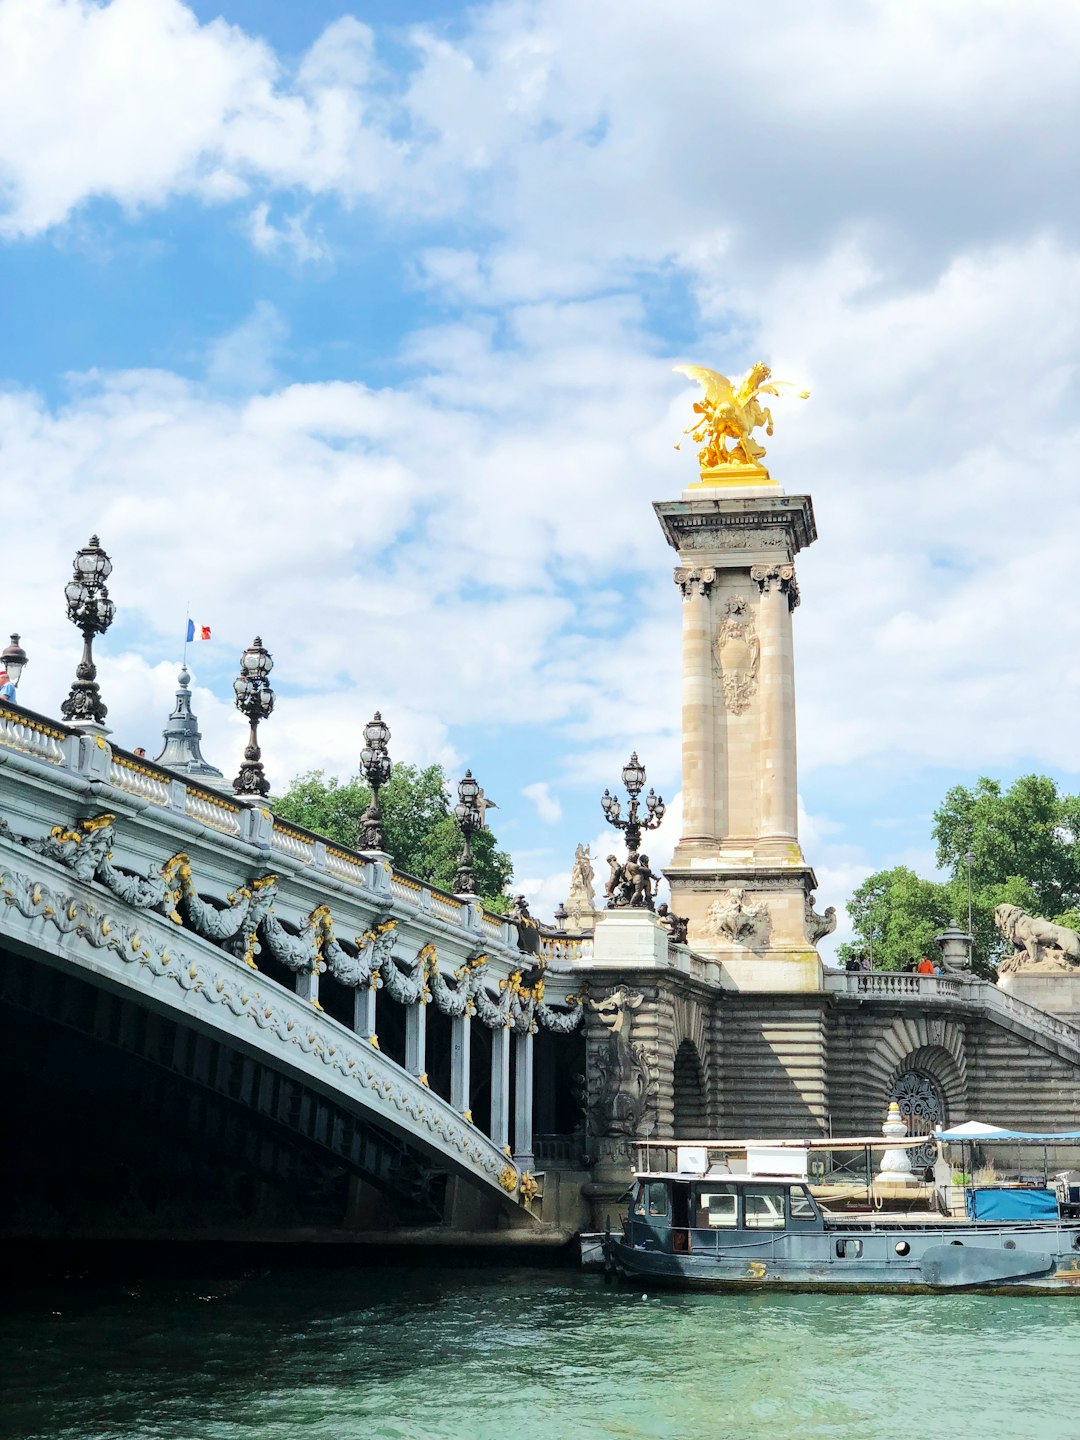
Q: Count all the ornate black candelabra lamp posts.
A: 5